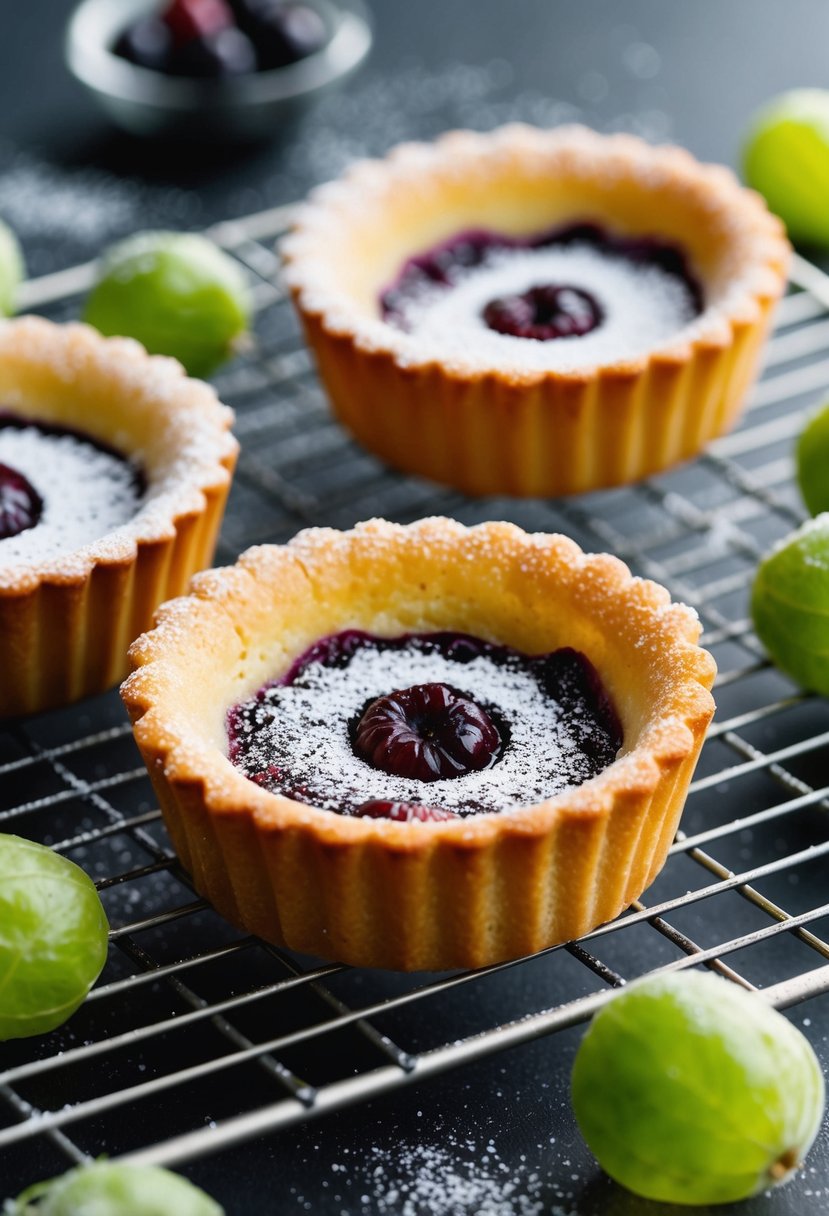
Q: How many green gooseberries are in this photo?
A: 8